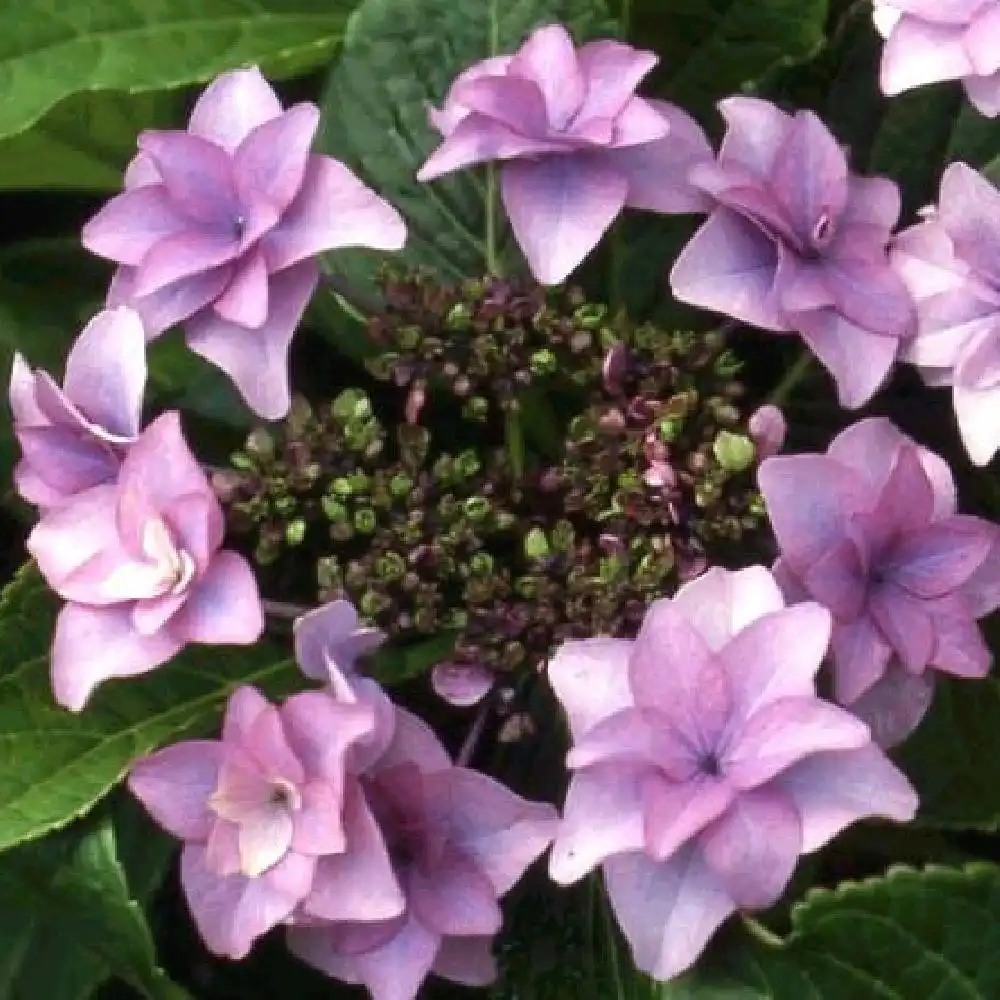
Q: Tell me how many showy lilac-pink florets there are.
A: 11